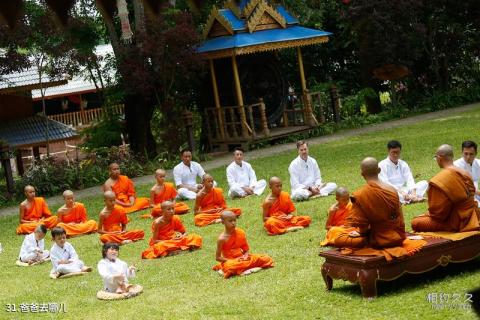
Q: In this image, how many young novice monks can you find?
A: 10